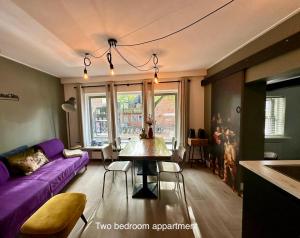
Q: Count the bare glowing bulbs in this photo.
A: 3